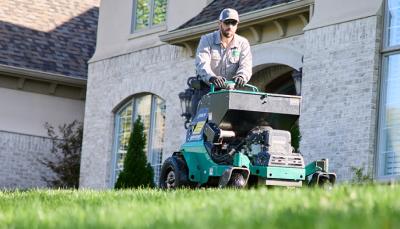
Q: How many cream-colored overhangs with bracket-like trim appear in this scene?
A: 2